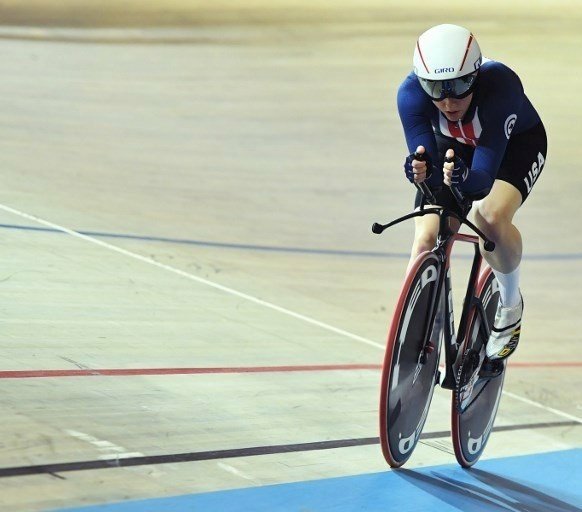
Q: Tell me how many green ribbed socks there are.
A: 0